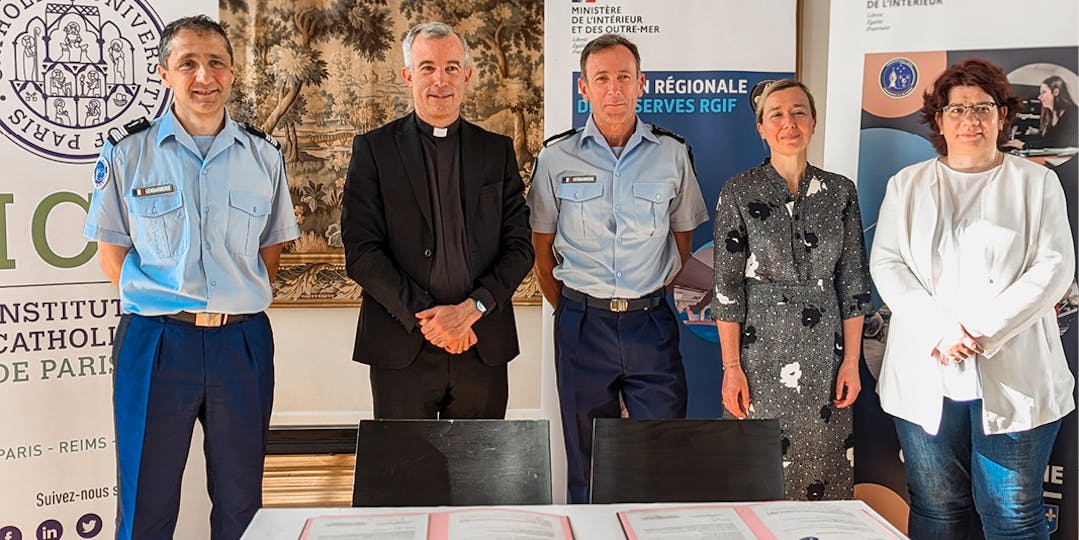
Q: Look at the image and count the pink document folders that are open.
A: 2